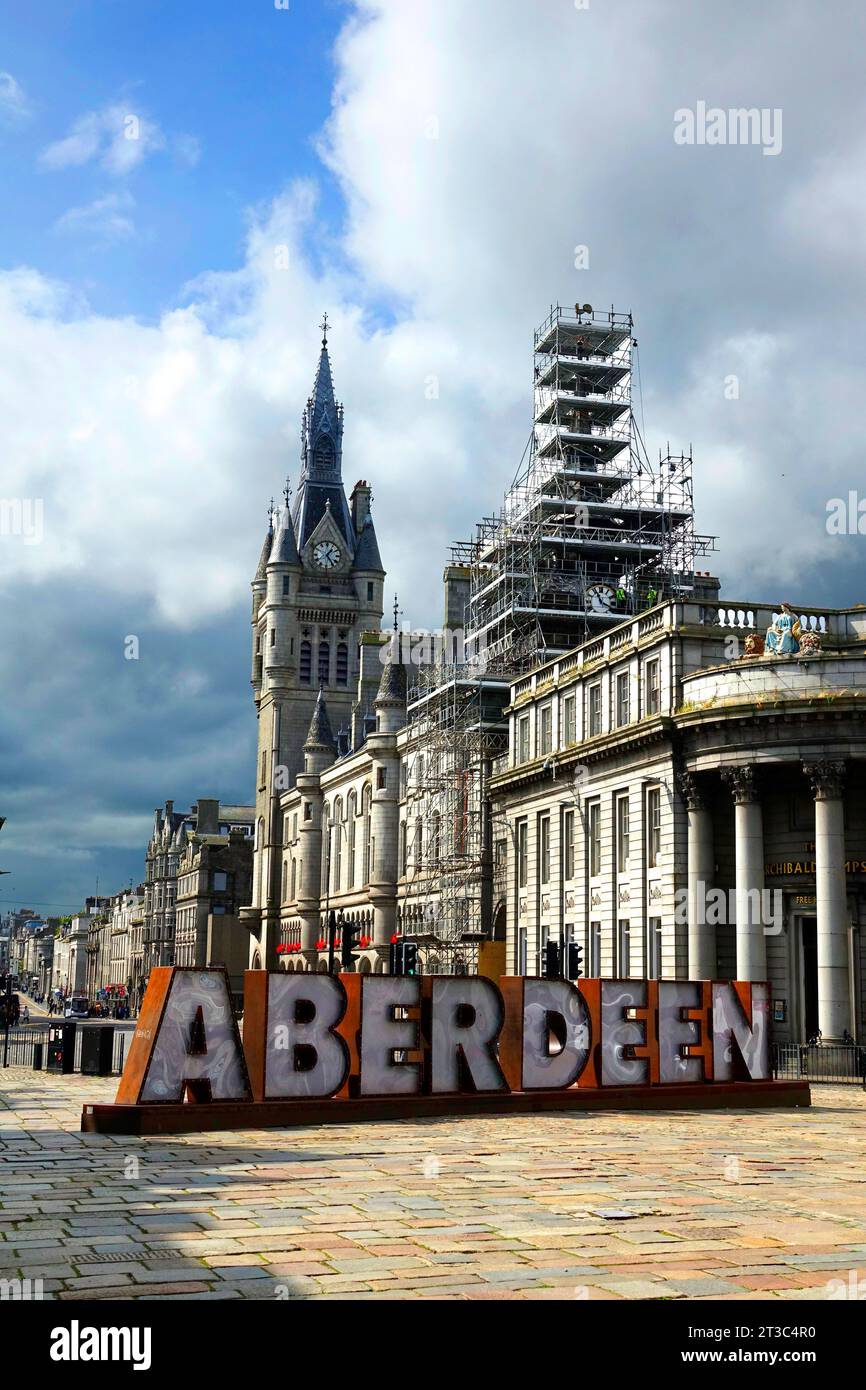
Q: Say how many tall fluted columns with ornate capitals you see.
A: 3